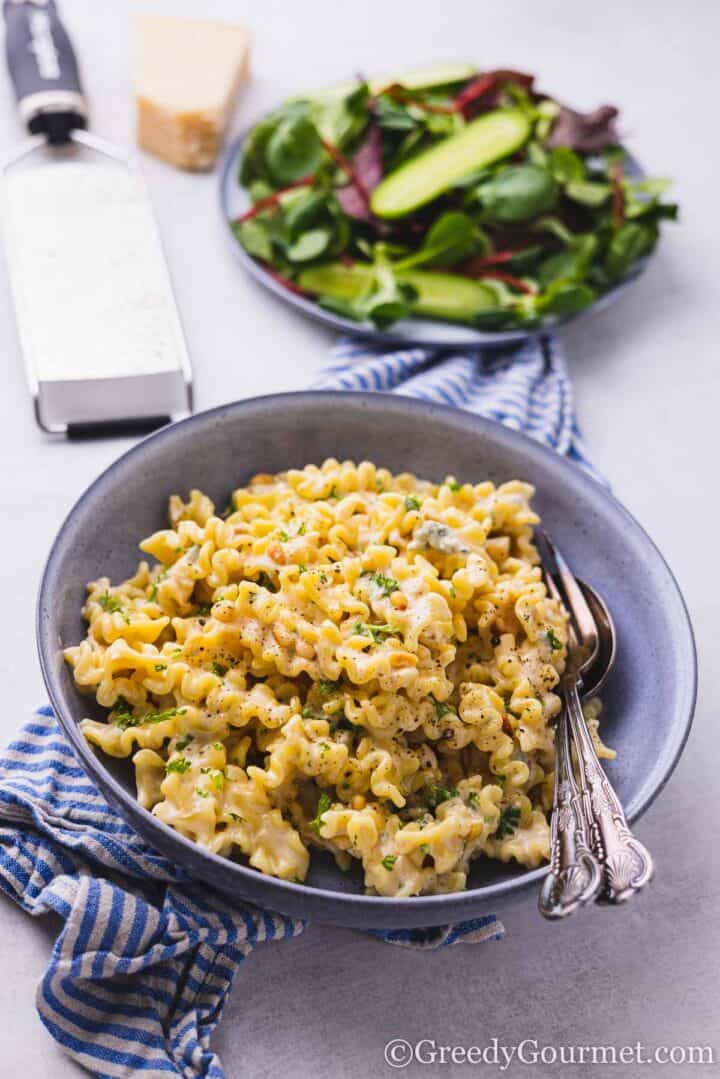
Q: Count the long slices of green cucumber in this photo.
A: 3